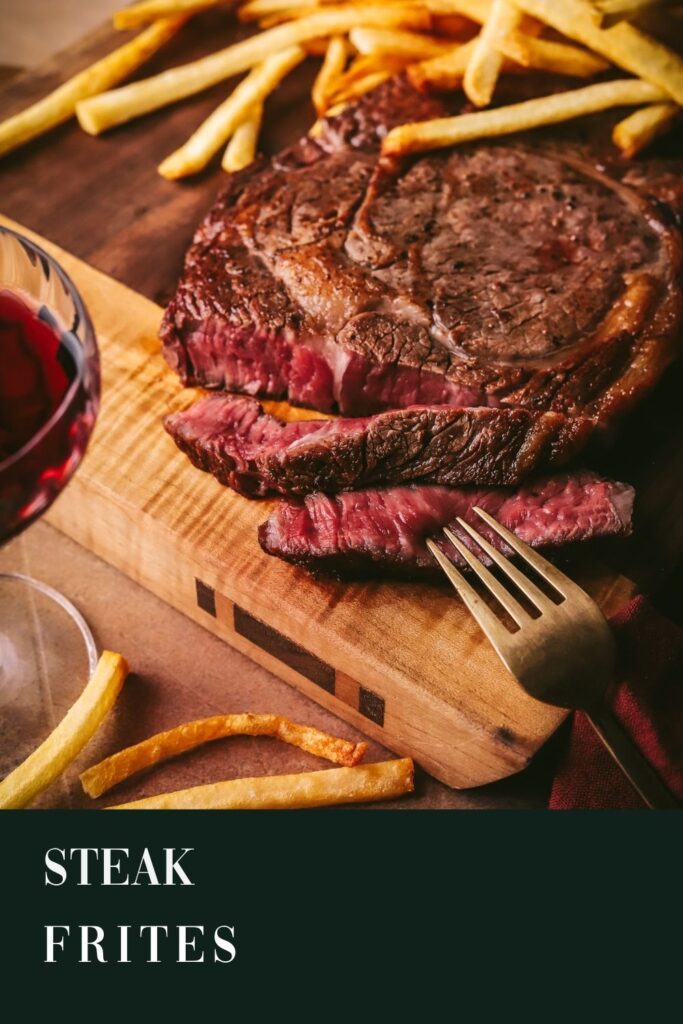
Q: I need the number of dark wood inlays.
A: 3